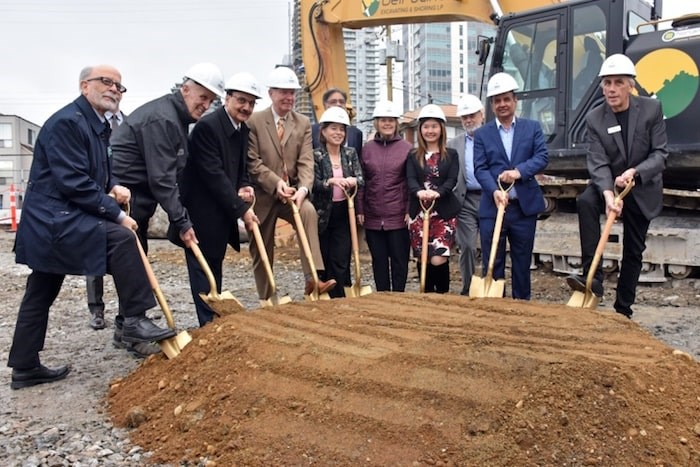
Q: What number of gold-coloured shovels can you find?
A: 8